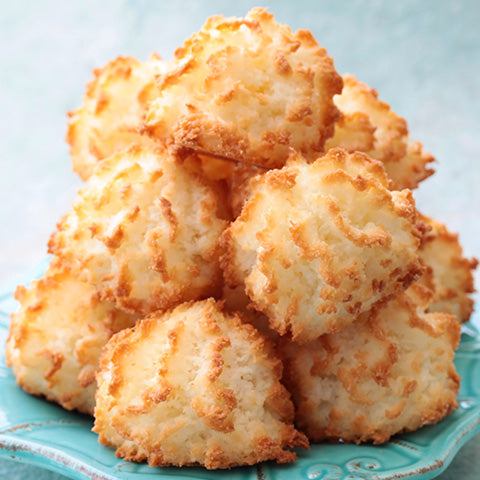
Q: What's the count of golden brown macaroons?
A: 9